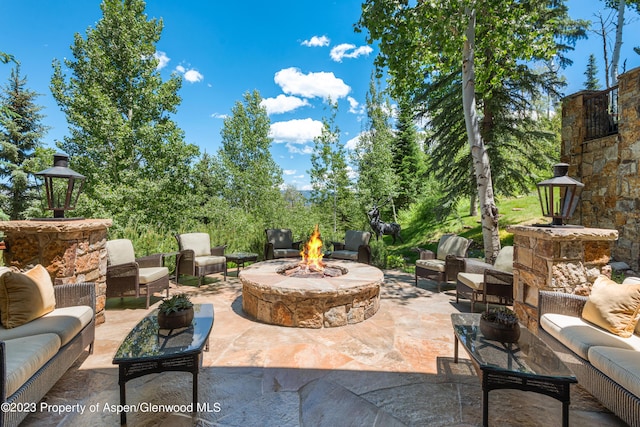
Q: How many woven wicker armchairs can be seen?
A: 6